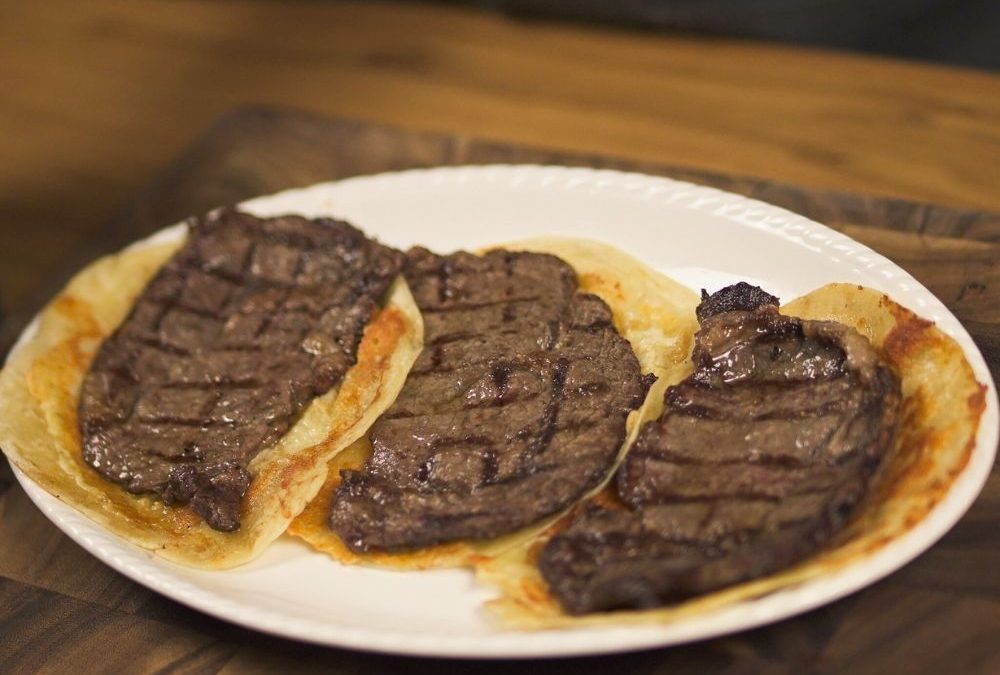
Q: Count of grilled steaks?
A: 3